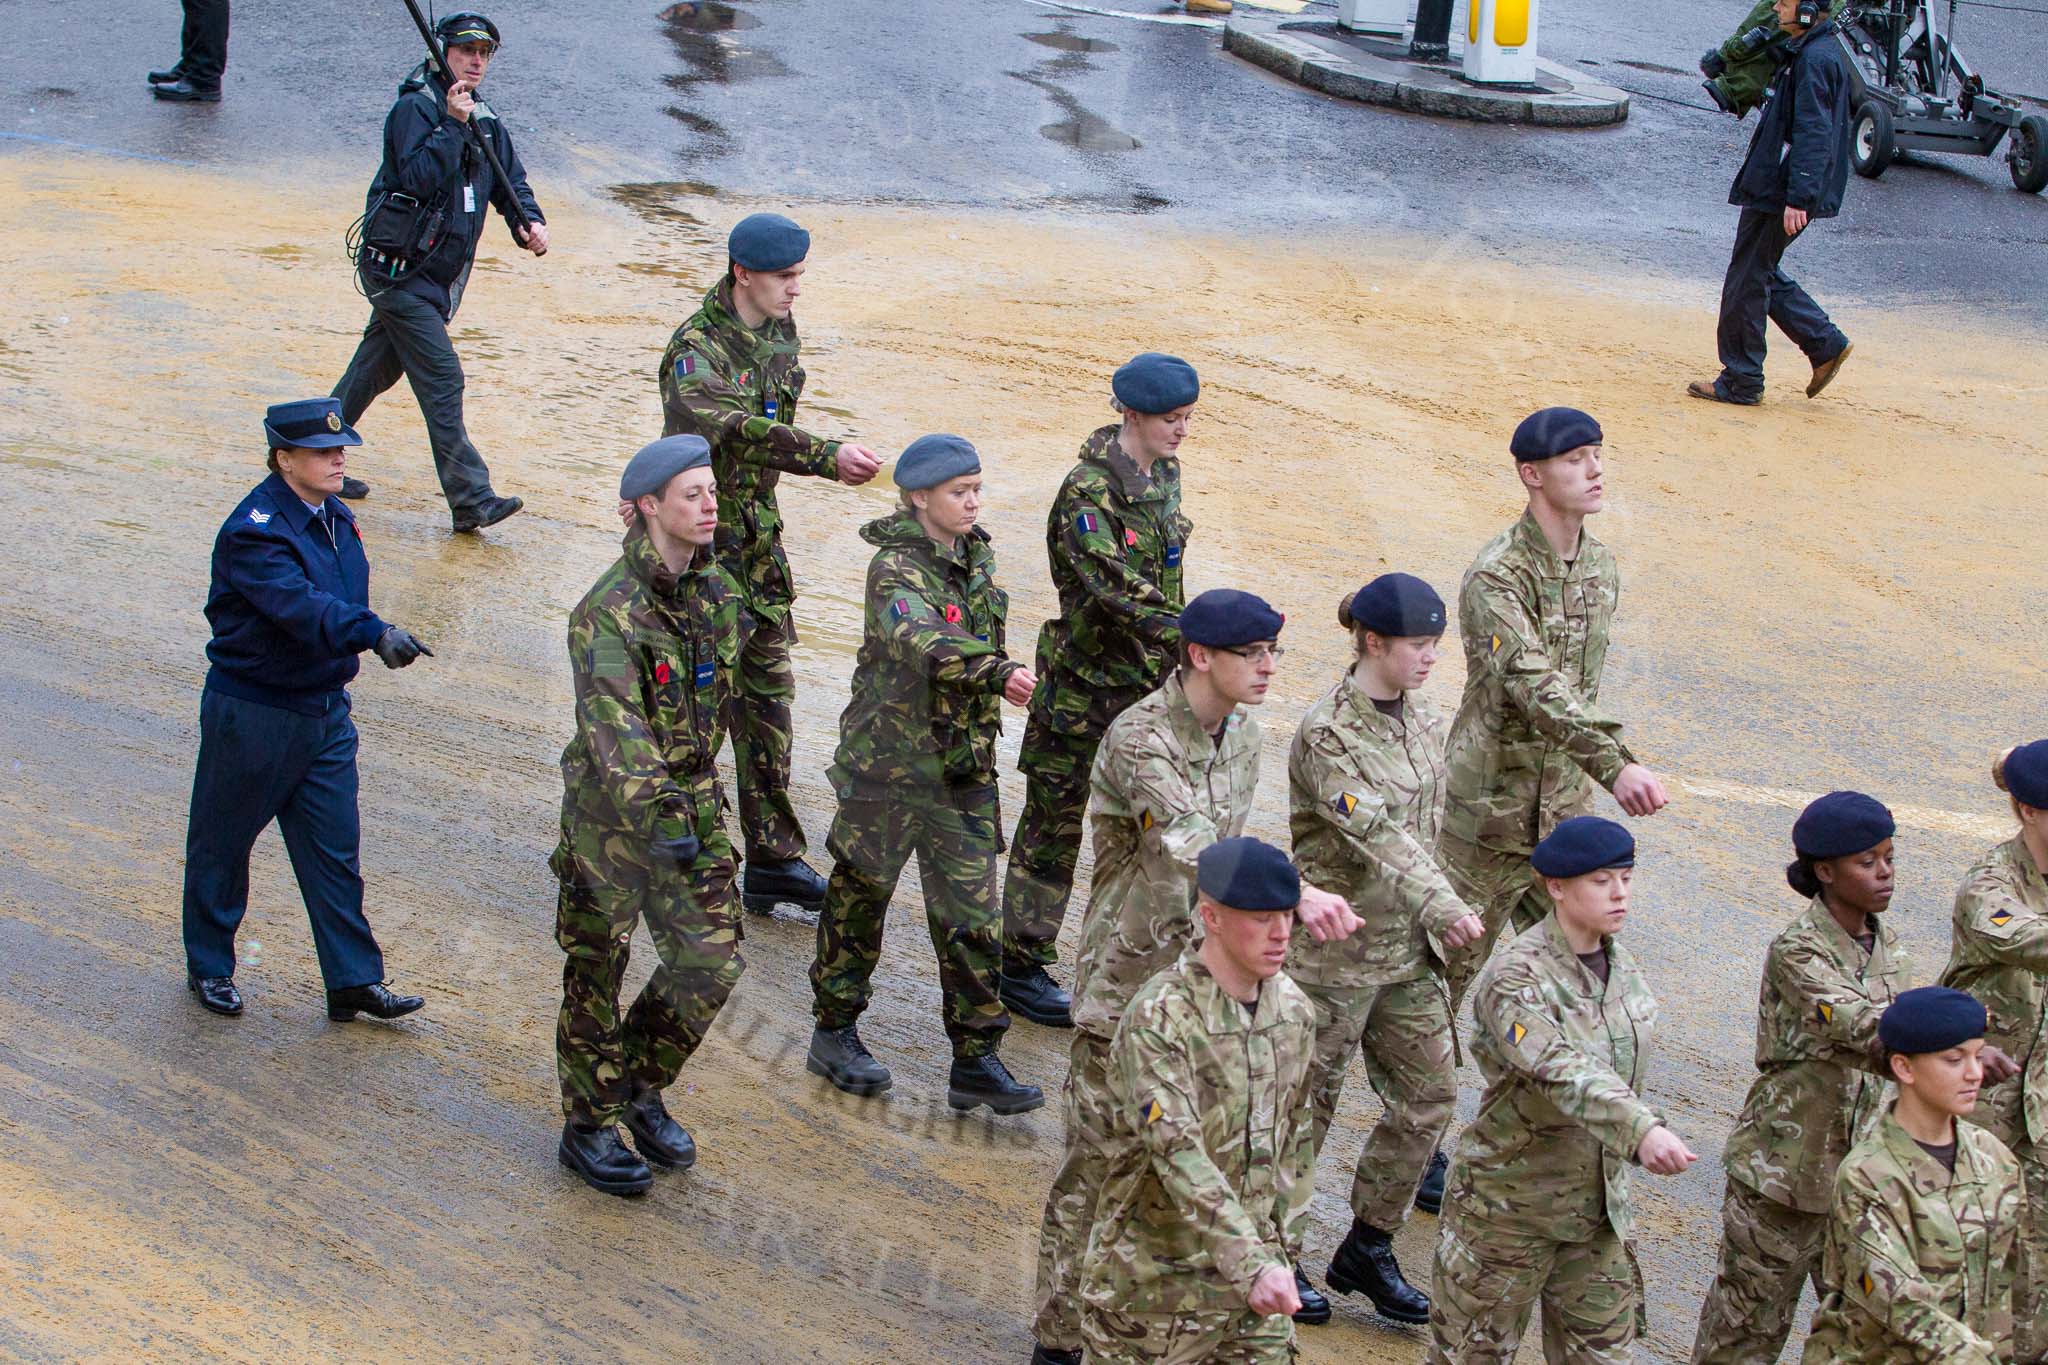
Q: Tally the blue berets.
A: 12